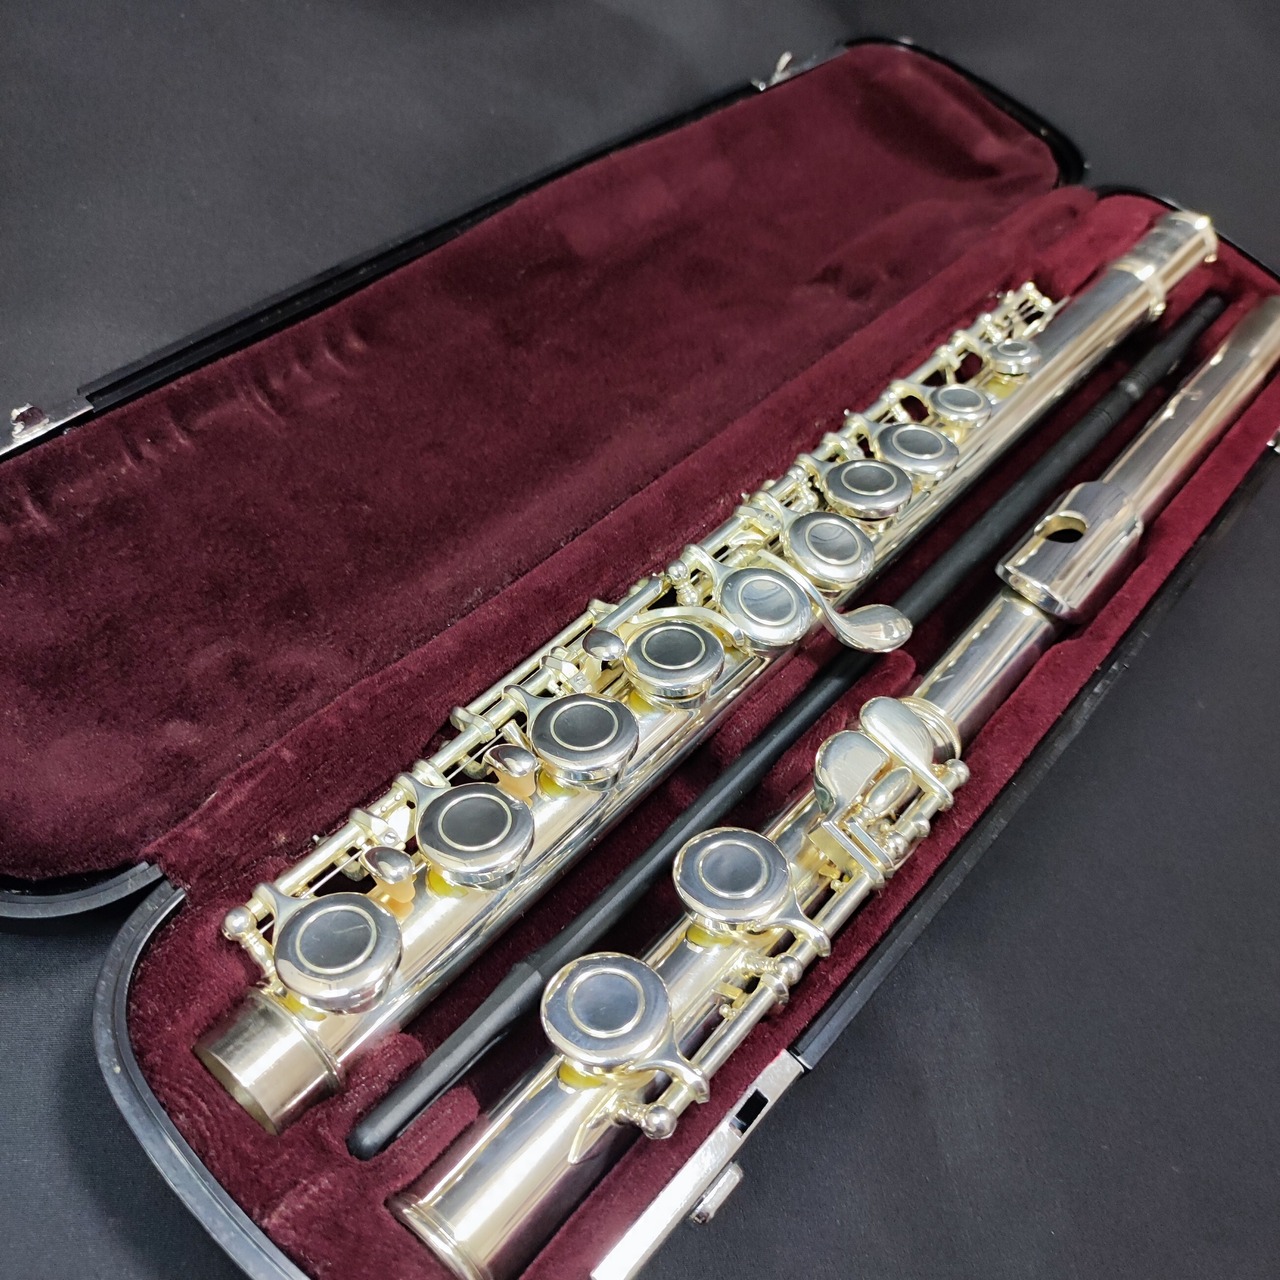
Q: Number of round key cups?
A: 12